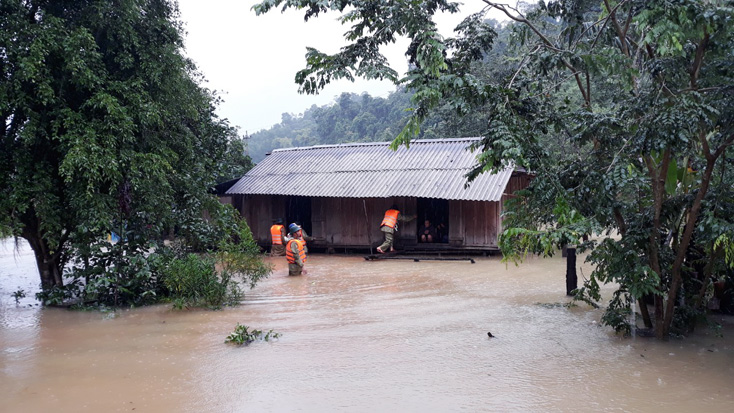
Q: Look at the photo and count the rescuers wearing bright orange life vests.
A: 4